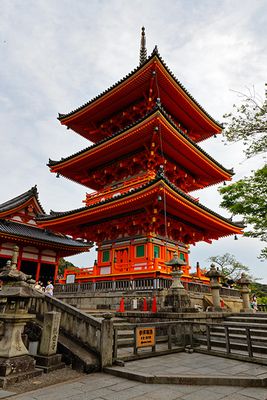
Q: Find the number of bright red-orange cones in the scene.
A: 3